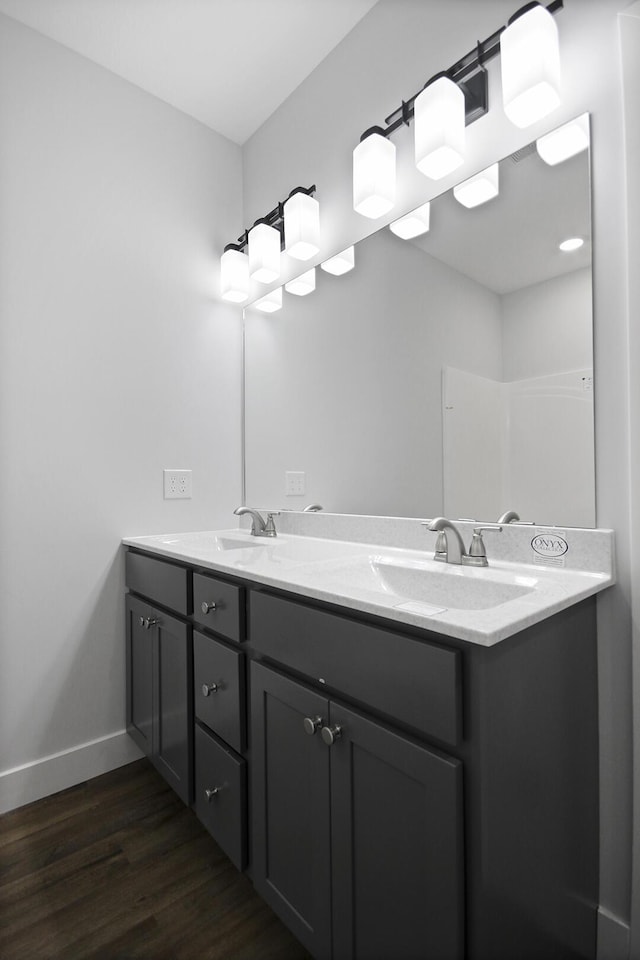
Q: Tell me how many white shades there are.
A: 6